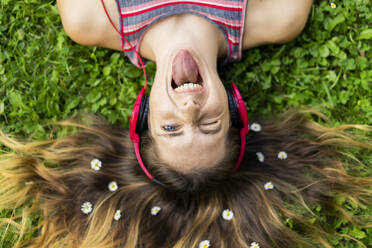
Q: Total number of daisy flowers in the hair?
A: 12